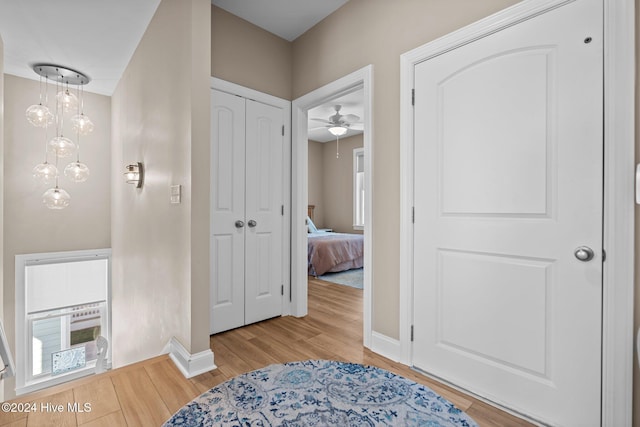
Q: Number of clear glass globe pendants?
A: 7